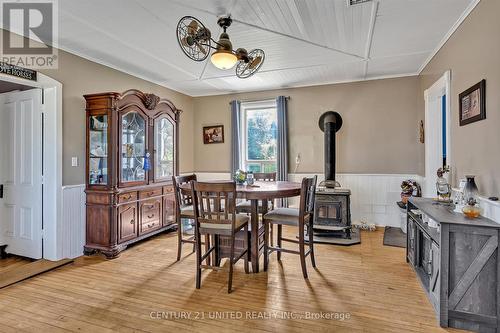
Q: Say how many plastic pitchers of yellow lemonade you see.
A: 0